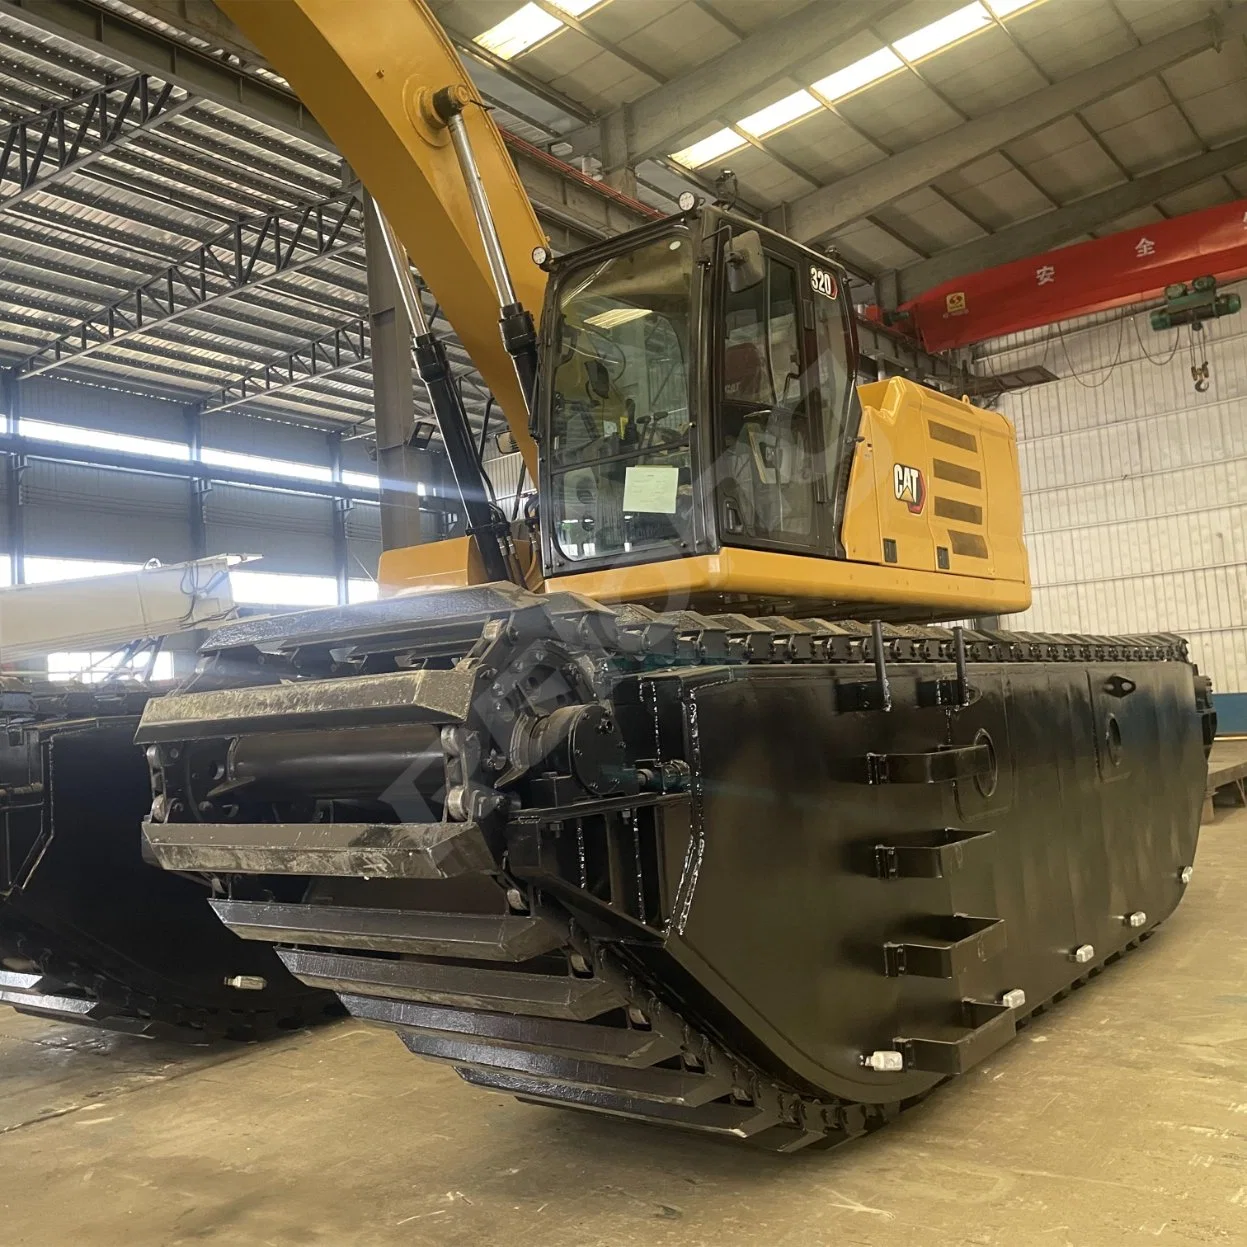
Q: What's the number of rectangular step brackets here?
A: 4